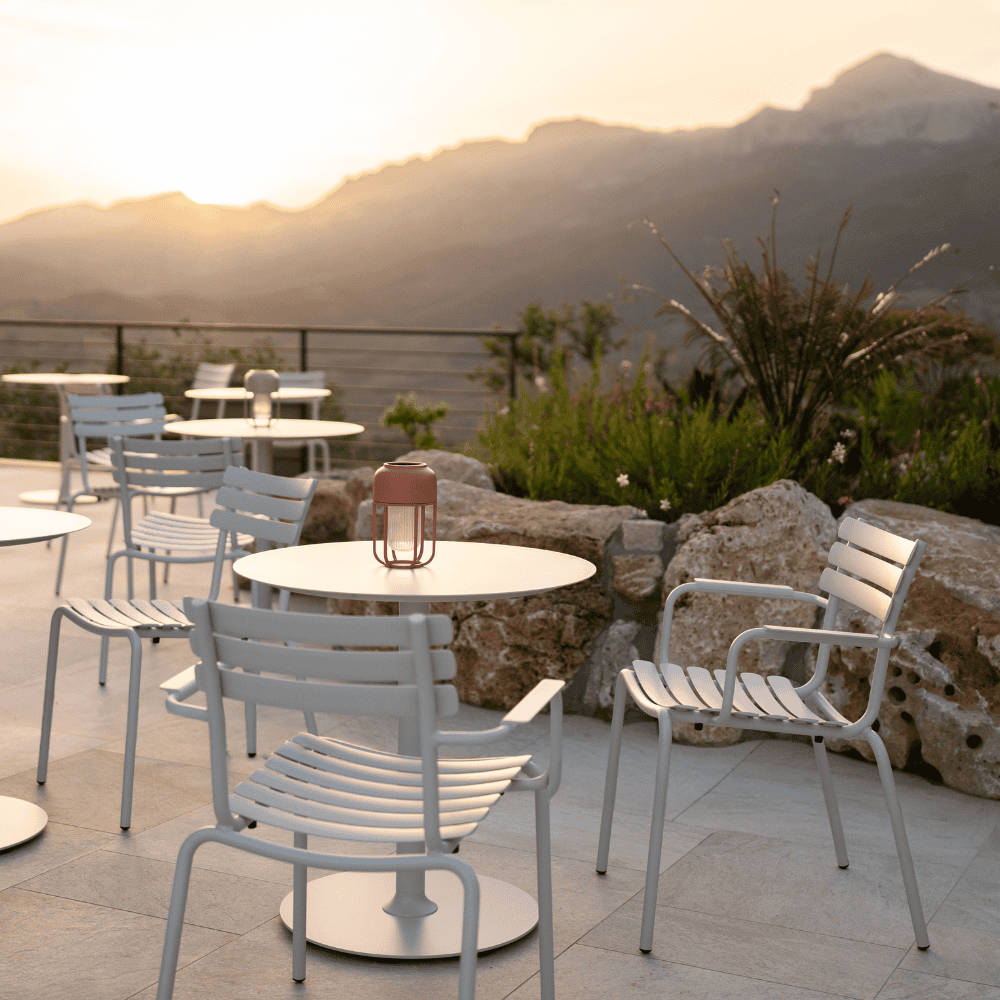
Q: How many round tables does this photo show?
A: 5